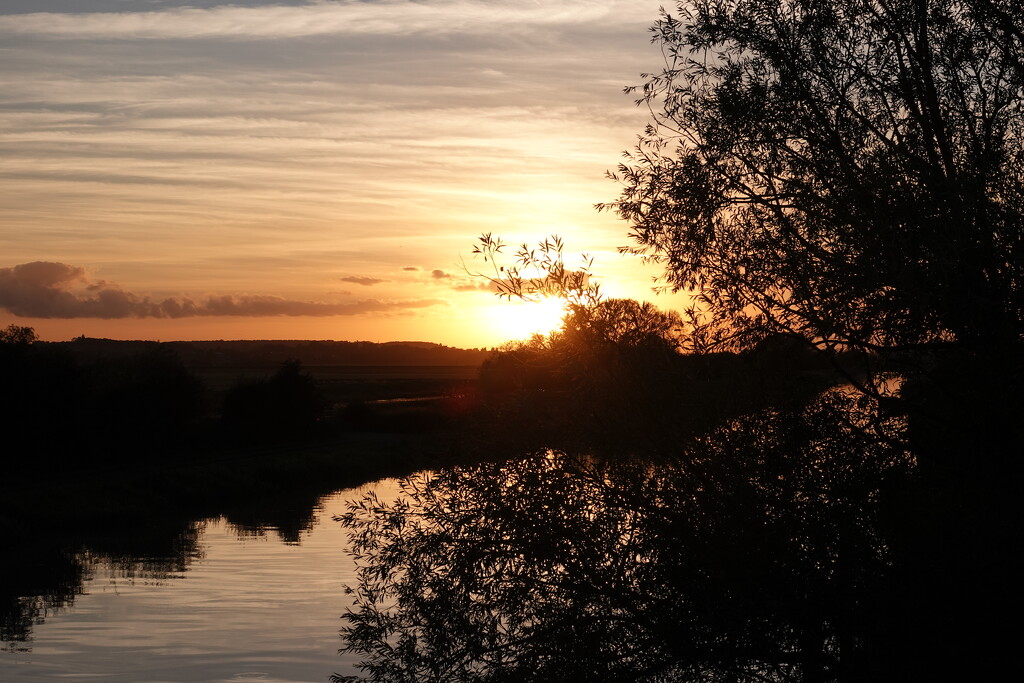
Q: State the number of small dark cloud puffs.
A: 3